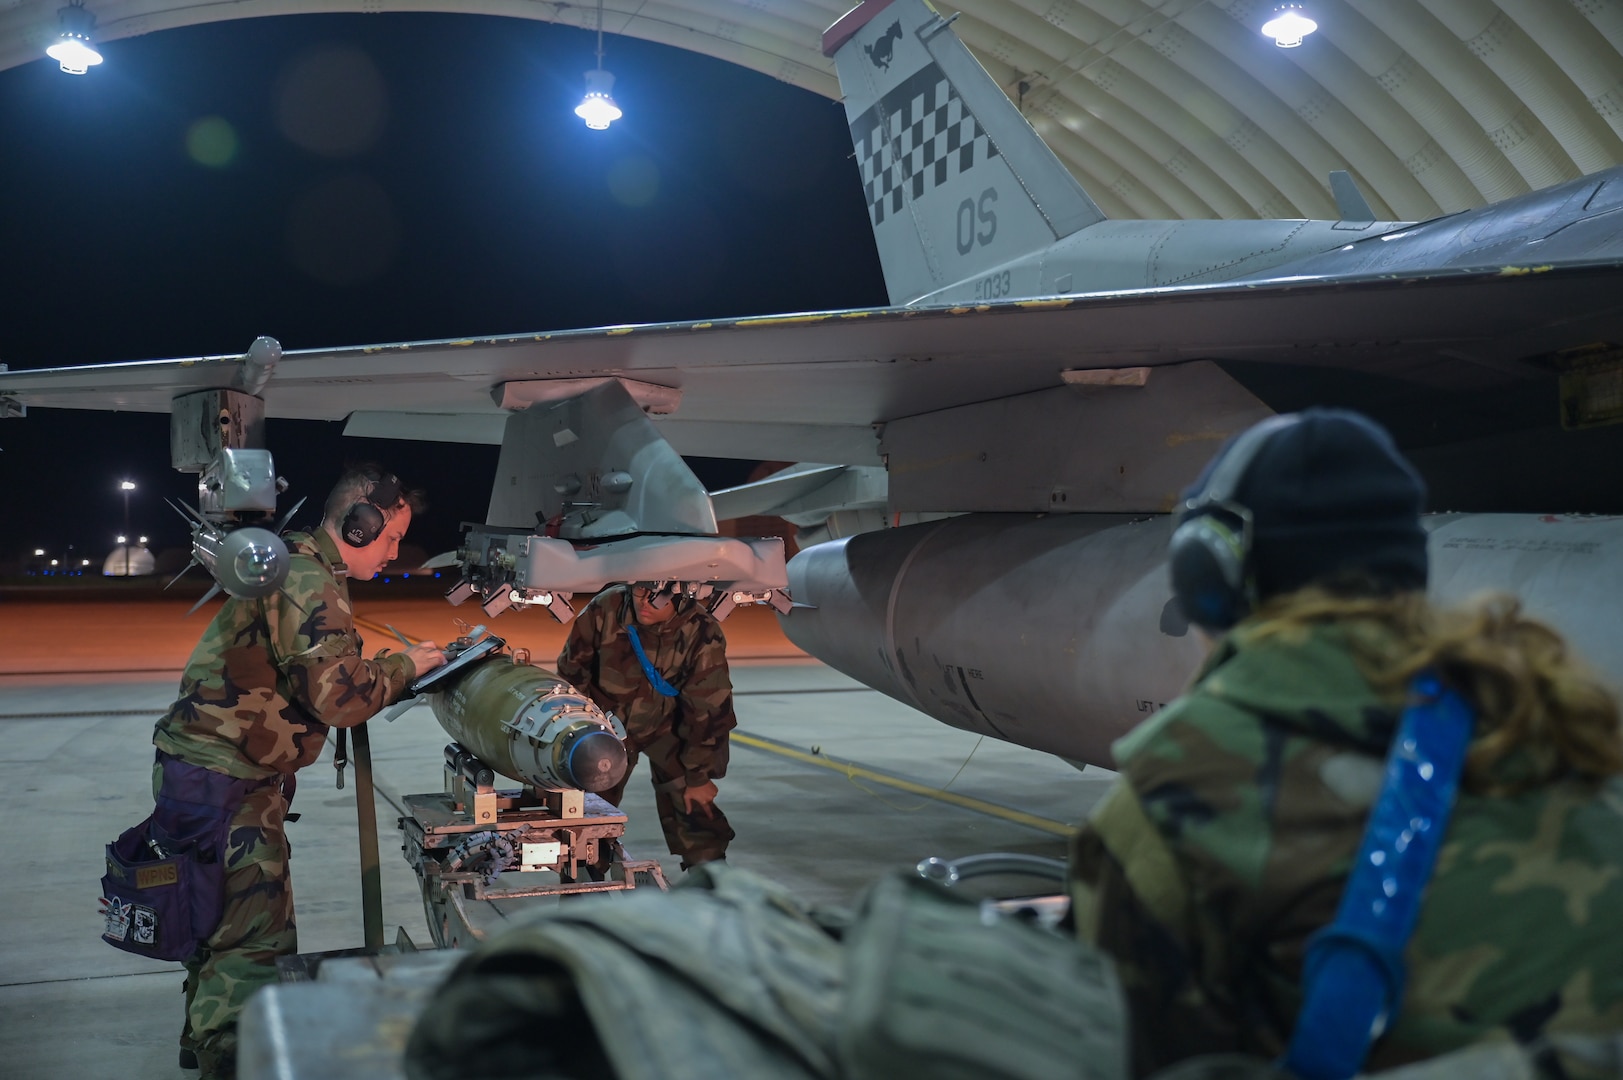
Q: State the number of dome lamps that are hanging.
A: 3